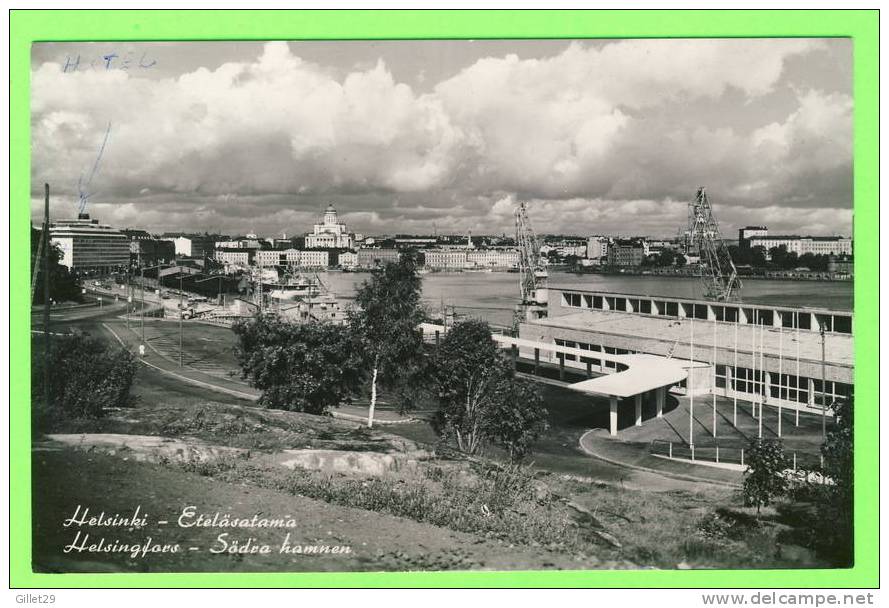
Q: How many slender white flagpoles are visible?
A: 7